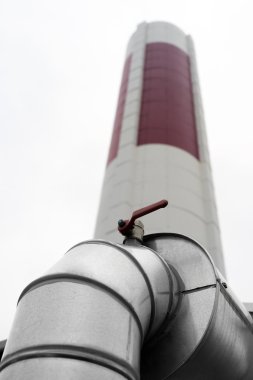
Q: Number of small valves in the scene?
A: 1